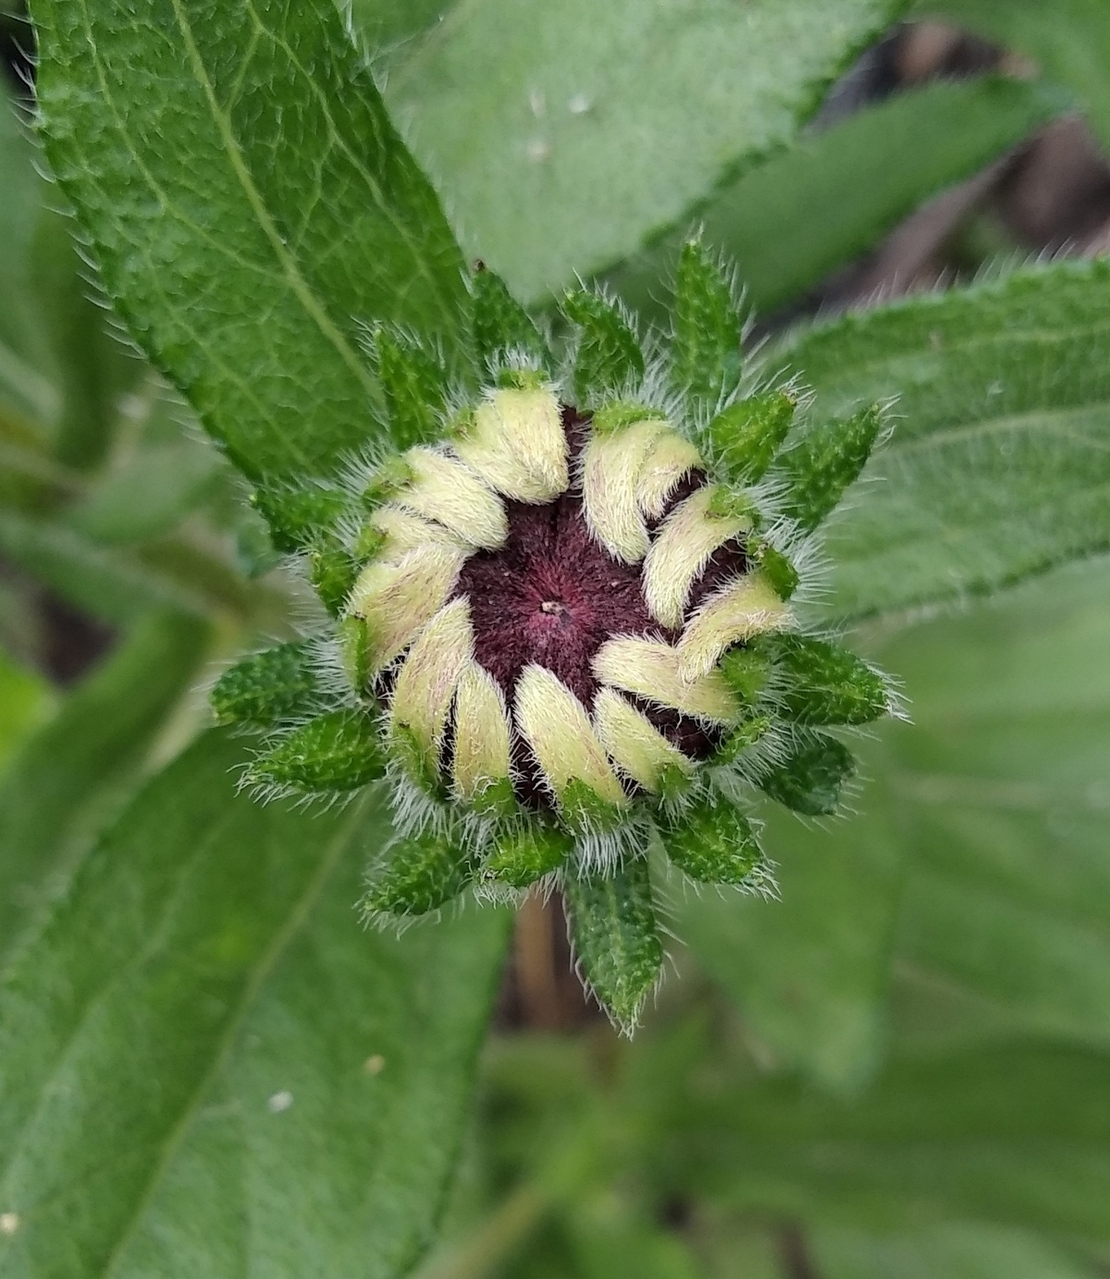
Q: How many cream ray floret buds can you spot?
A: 14